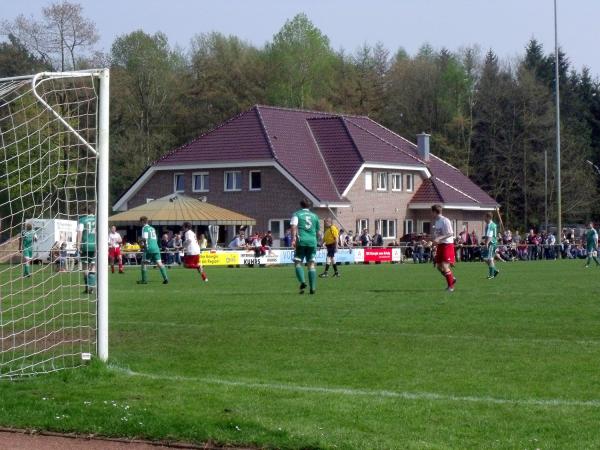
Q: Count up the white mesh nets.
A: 1